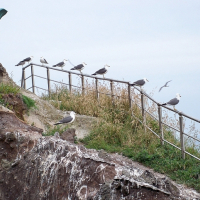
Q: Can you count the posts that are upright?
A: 11